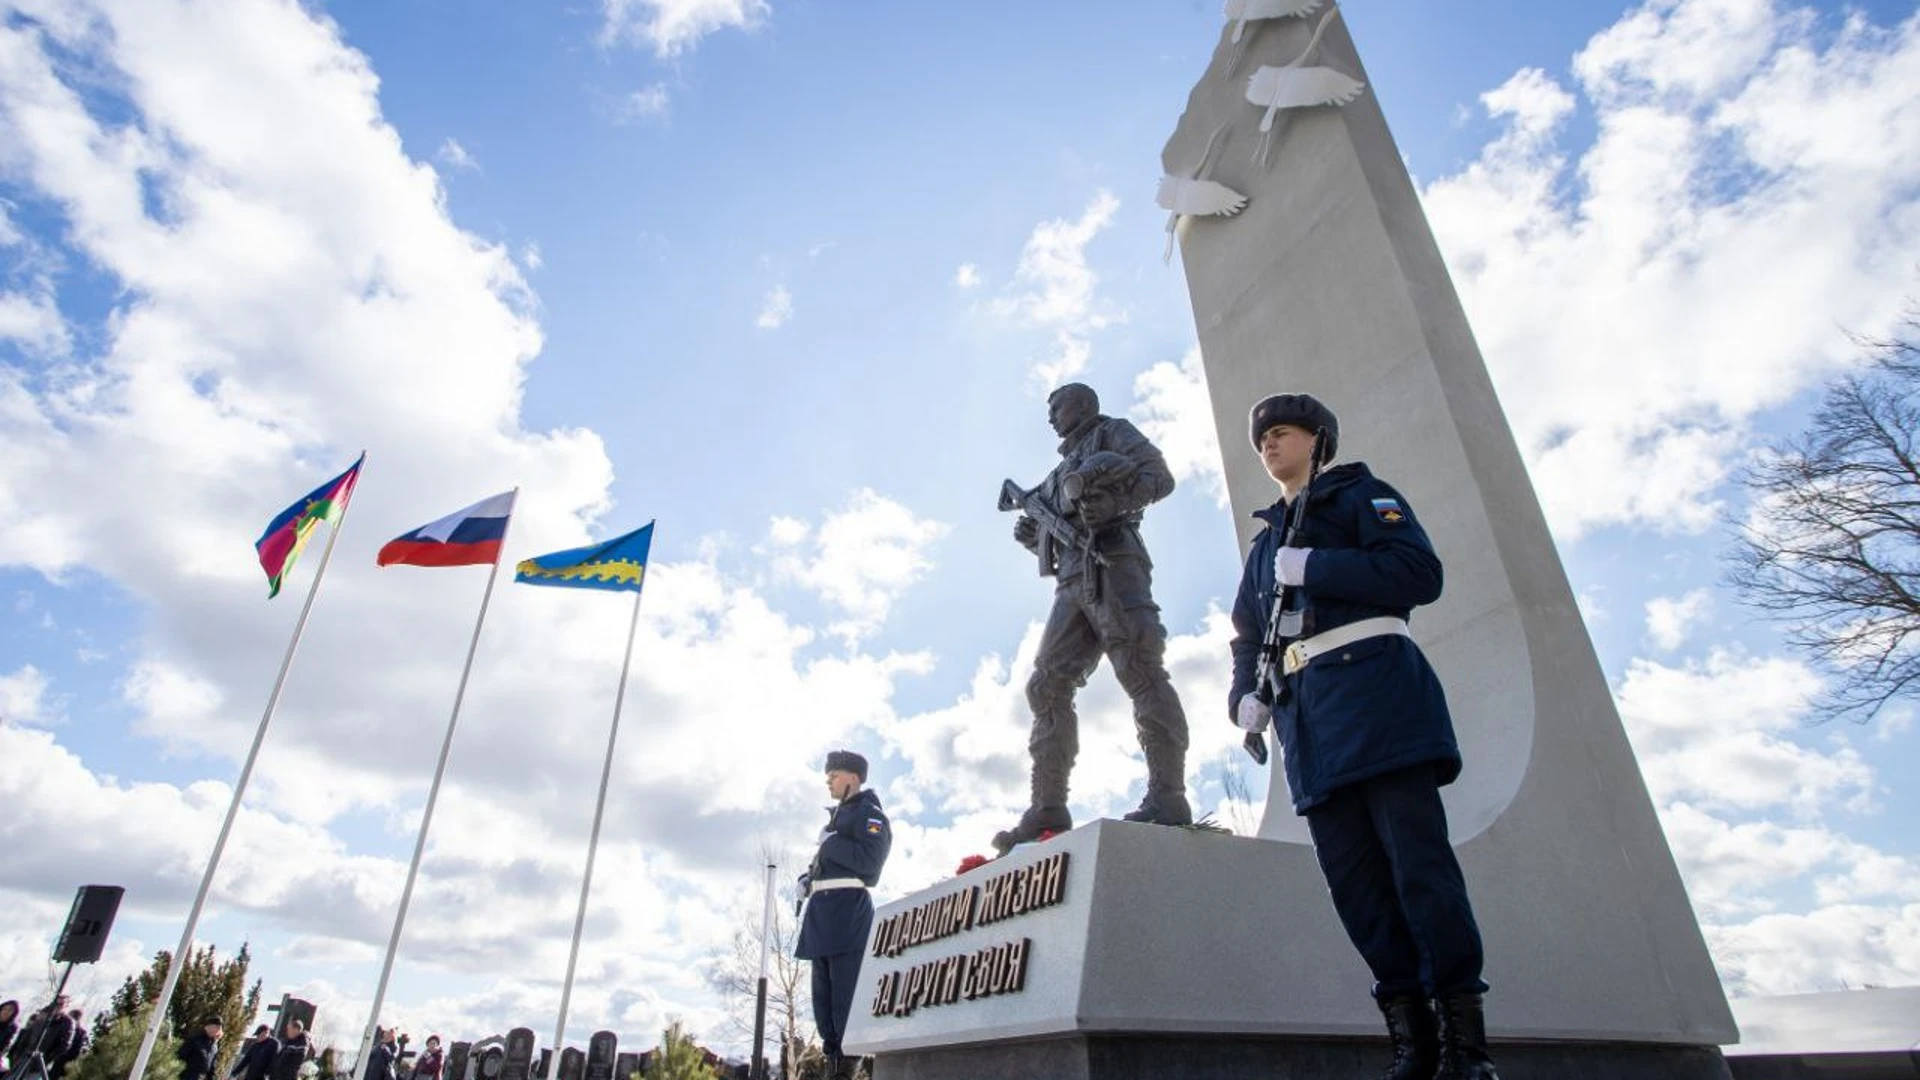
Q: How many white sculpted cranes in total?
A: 3